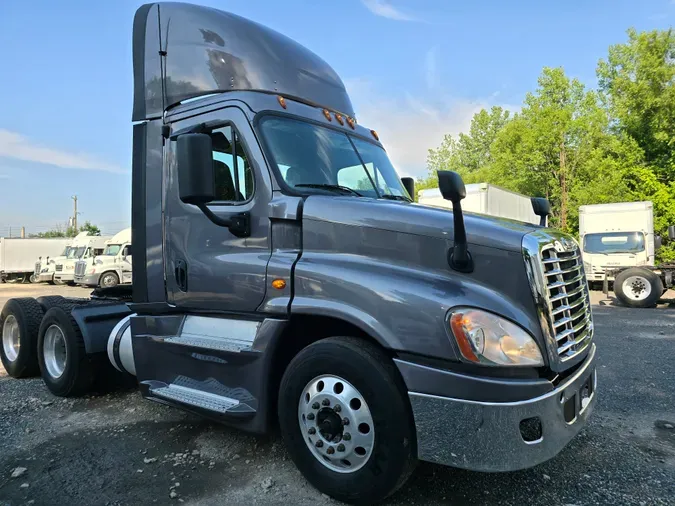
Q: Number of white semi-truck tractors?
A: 3